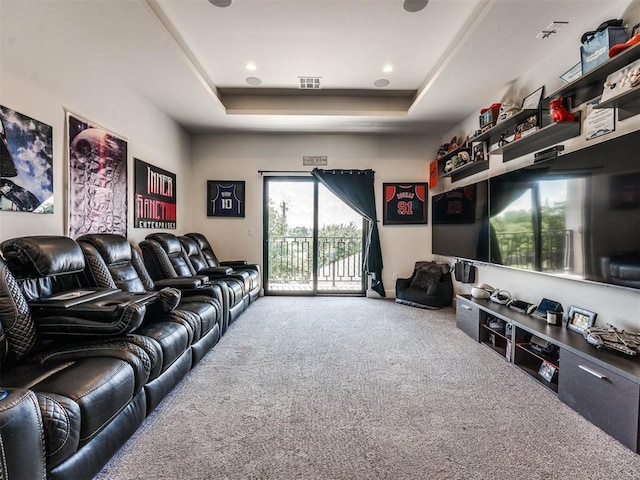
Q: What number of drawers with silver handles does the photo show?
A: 2